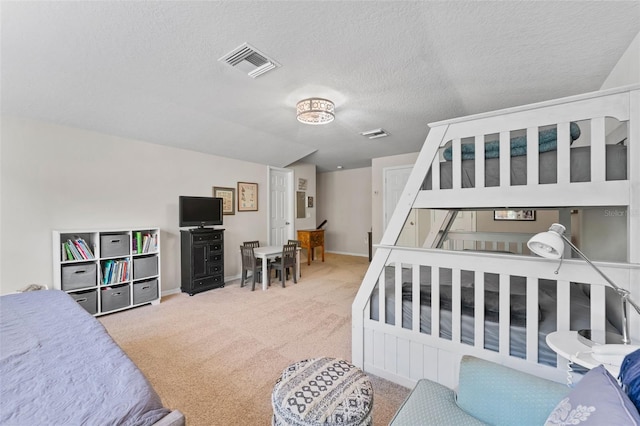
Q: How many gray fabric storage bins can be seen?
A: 6